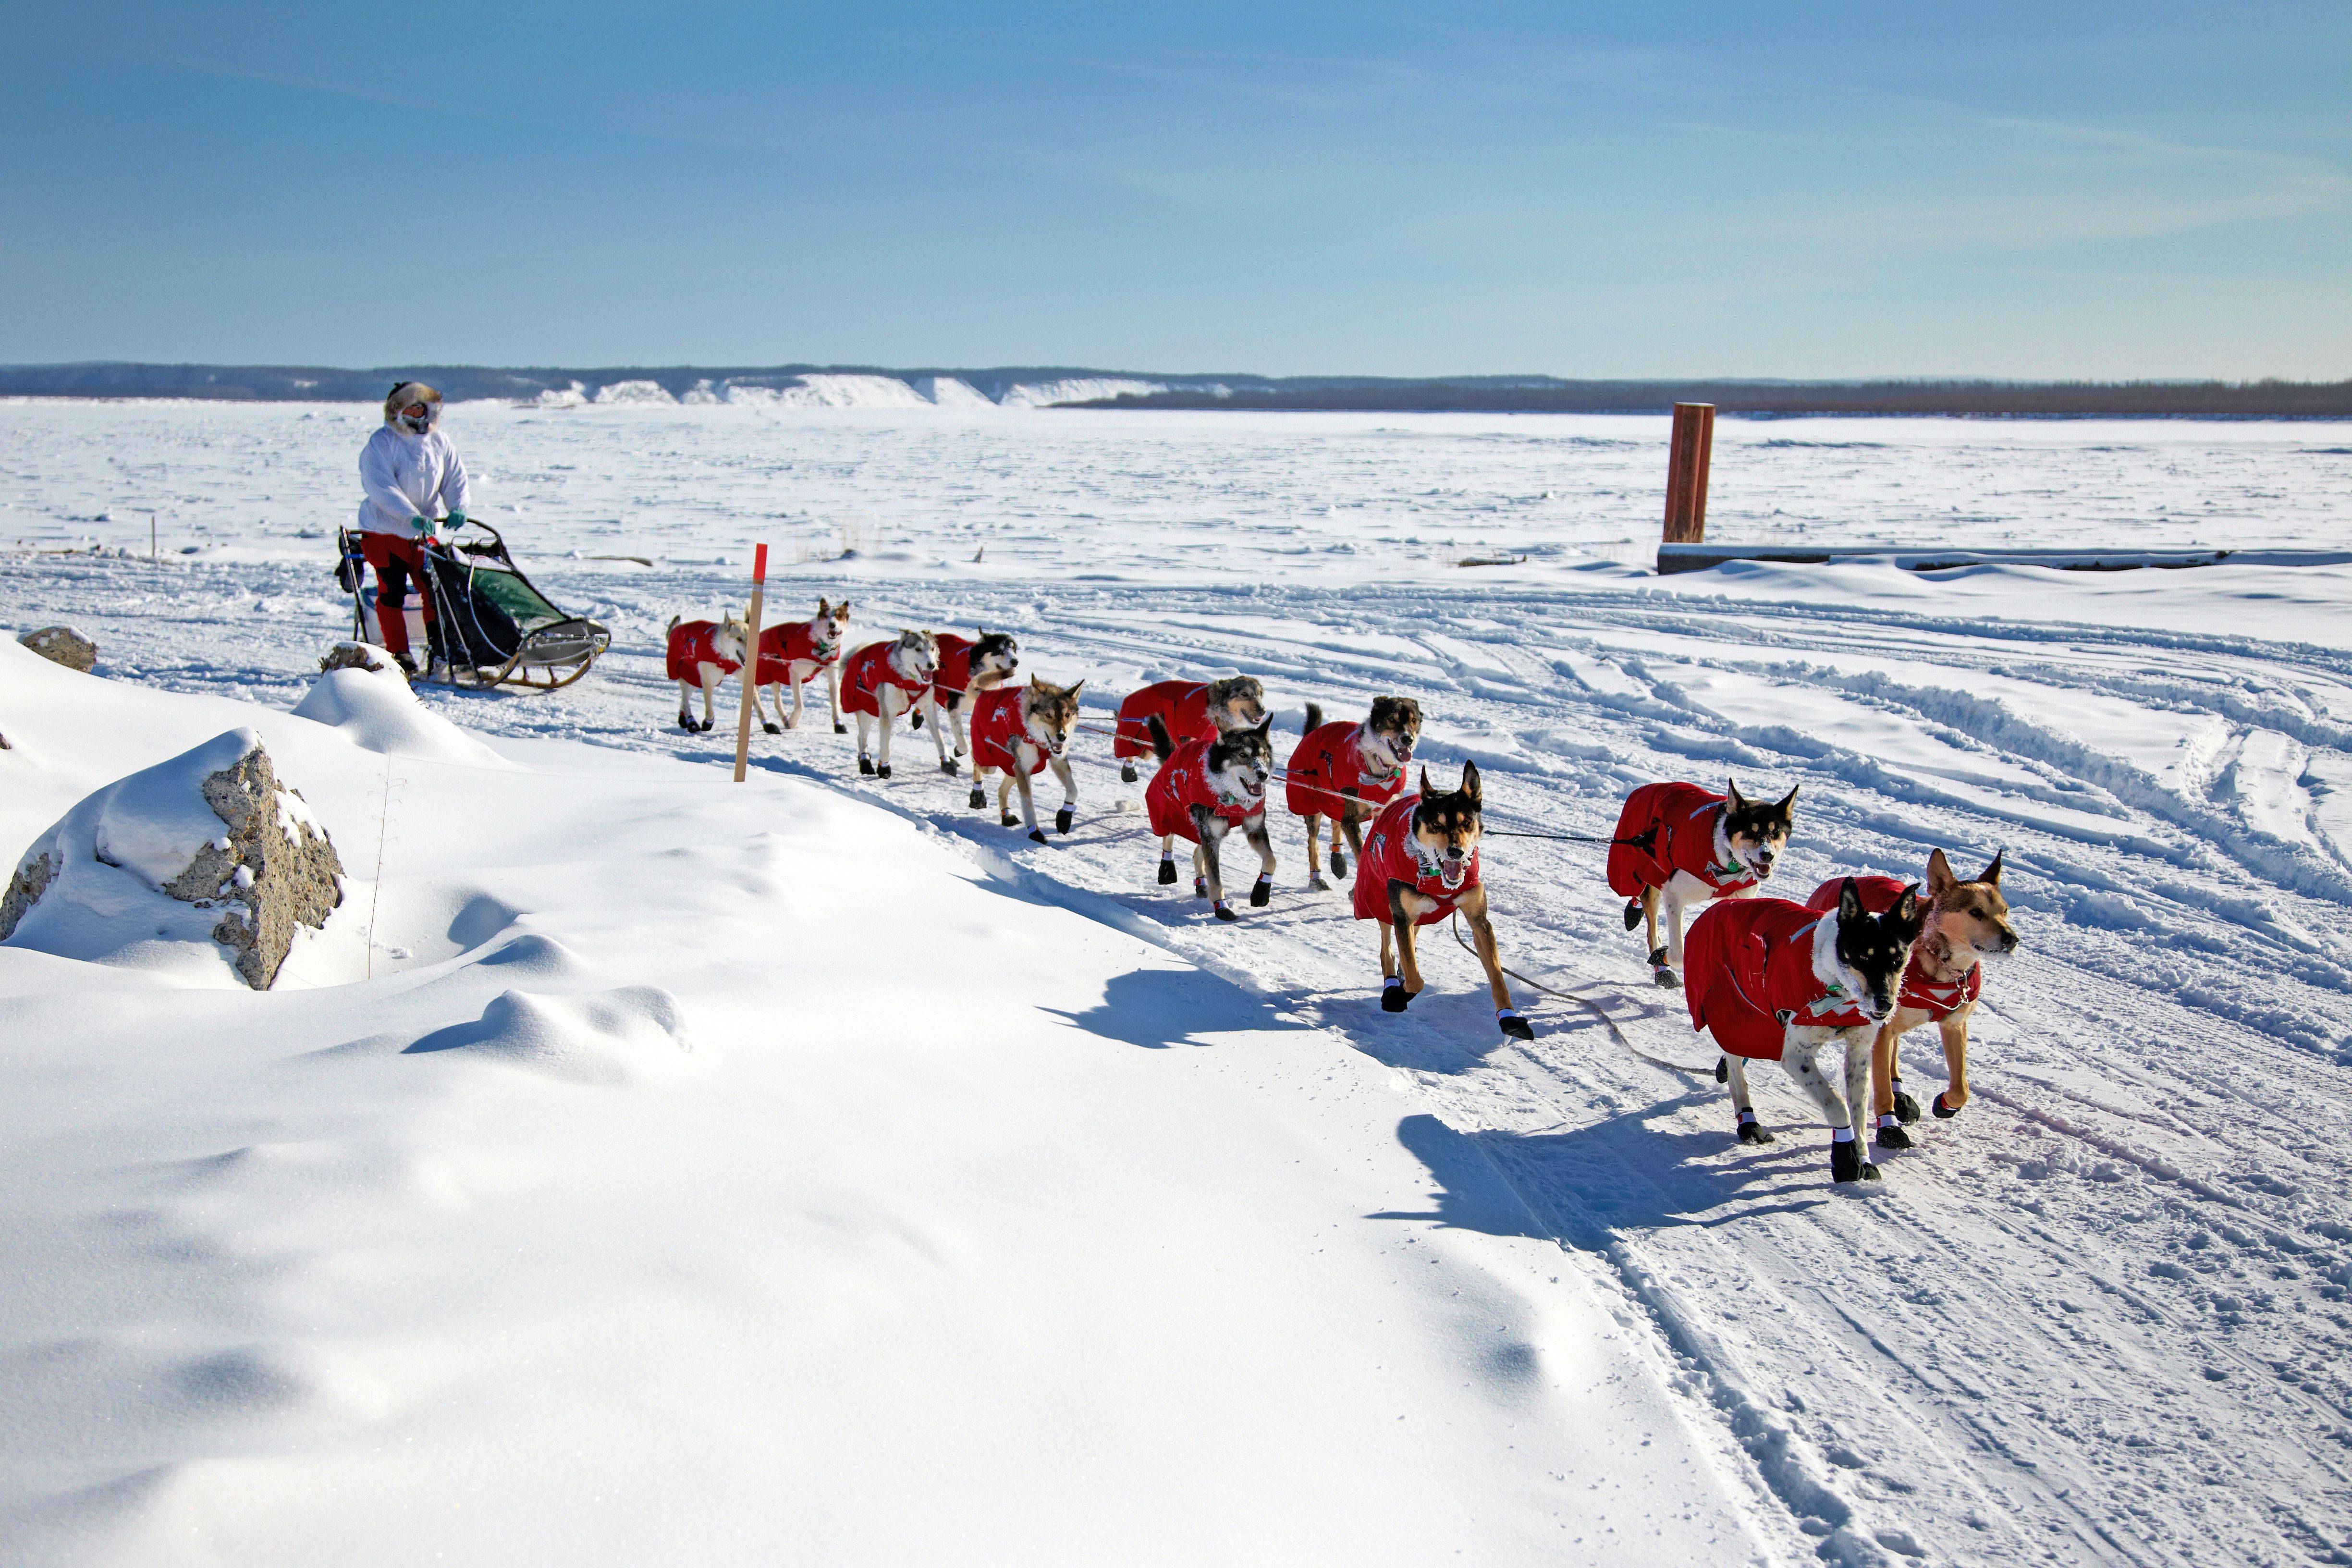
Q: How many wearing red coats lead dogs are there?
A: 2